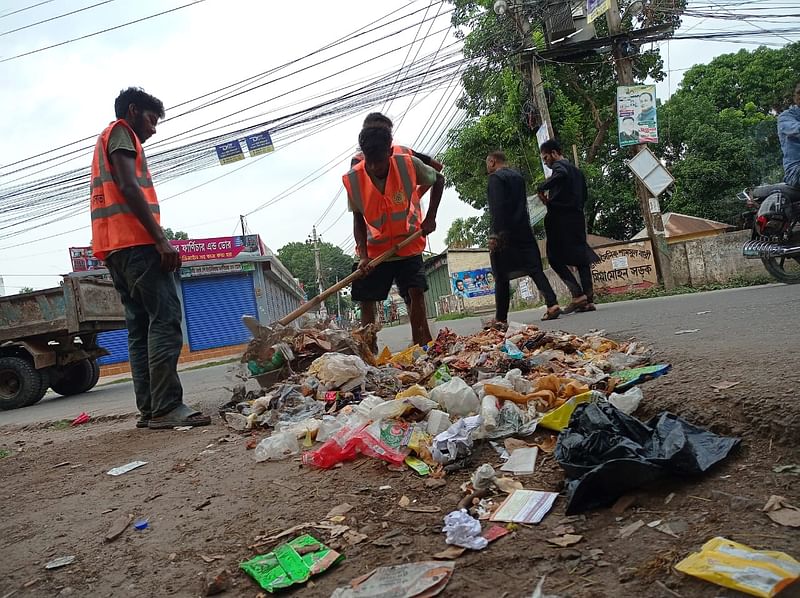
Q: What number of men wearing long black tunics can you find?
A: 2